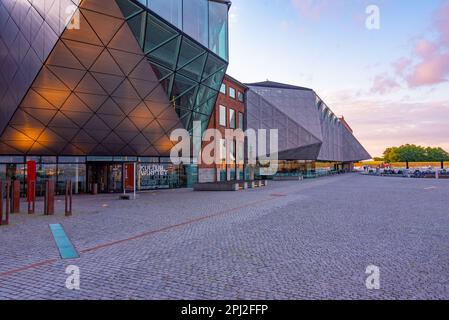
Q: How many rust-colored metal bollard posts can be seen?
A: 5